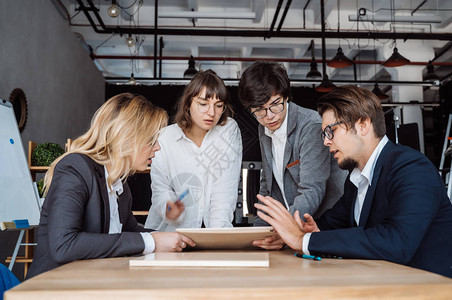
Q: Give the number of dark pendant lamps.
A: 7